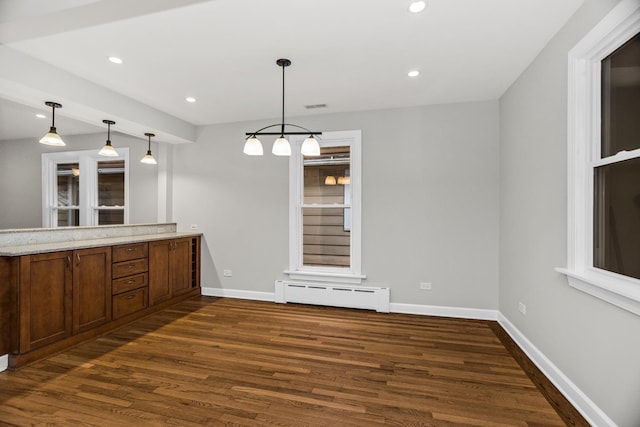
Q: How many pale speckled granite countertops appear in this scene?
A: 1